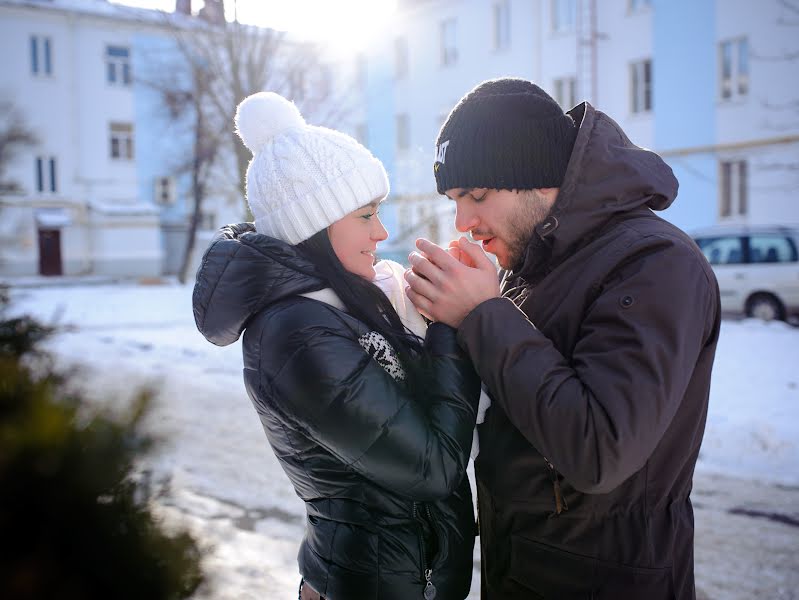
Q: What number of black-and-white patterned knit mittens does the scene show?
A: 1